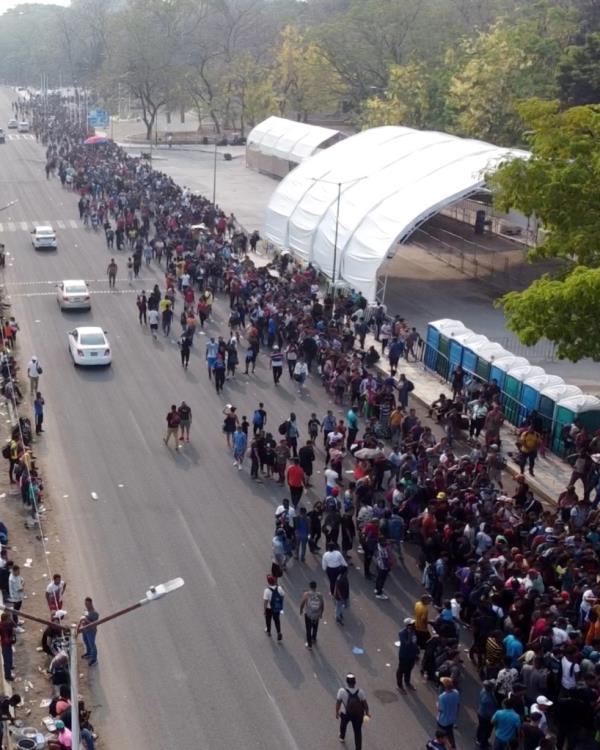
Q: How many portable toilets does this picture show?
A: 10